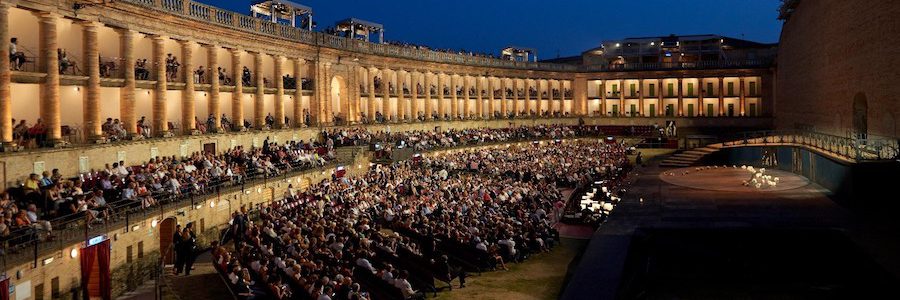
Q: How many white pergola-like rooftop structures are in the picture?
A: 3